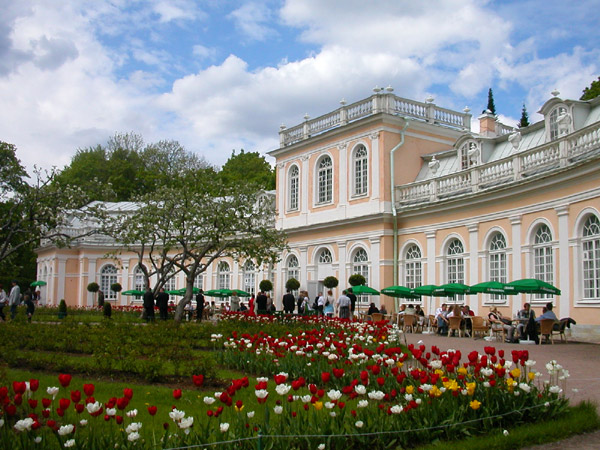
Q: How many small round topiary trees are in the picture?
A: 6